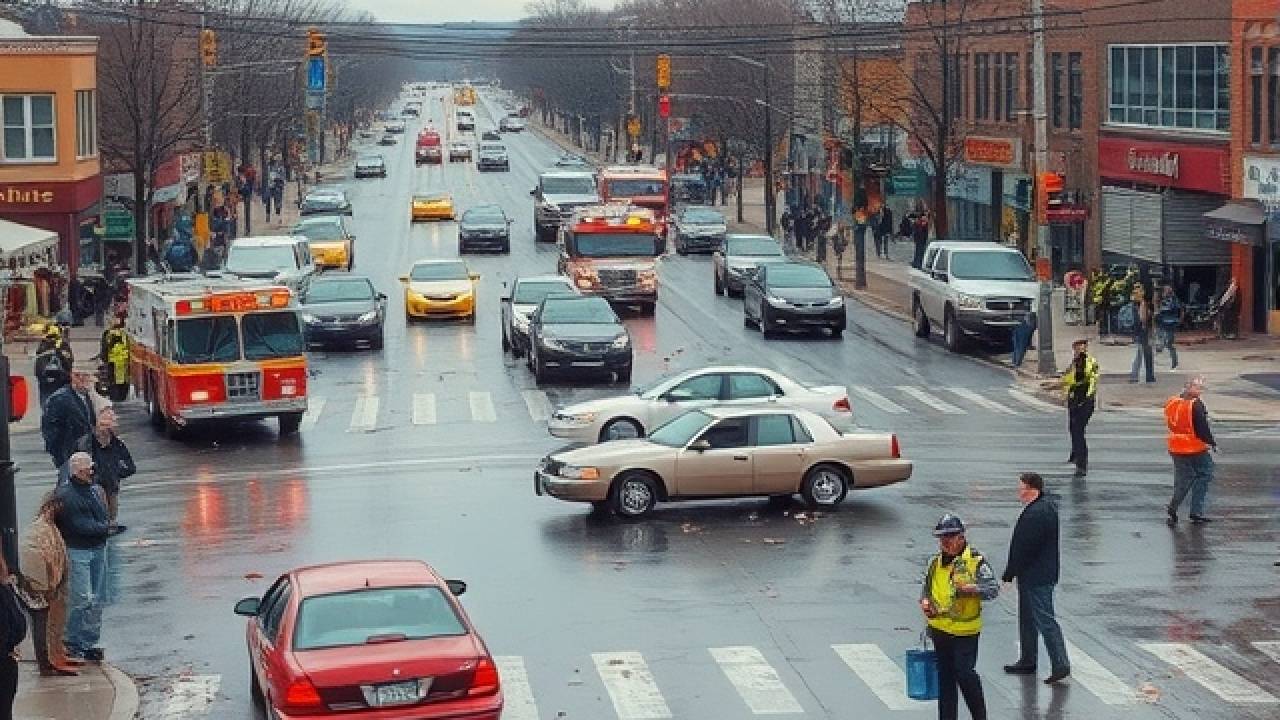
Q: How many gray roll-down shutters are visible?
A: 2